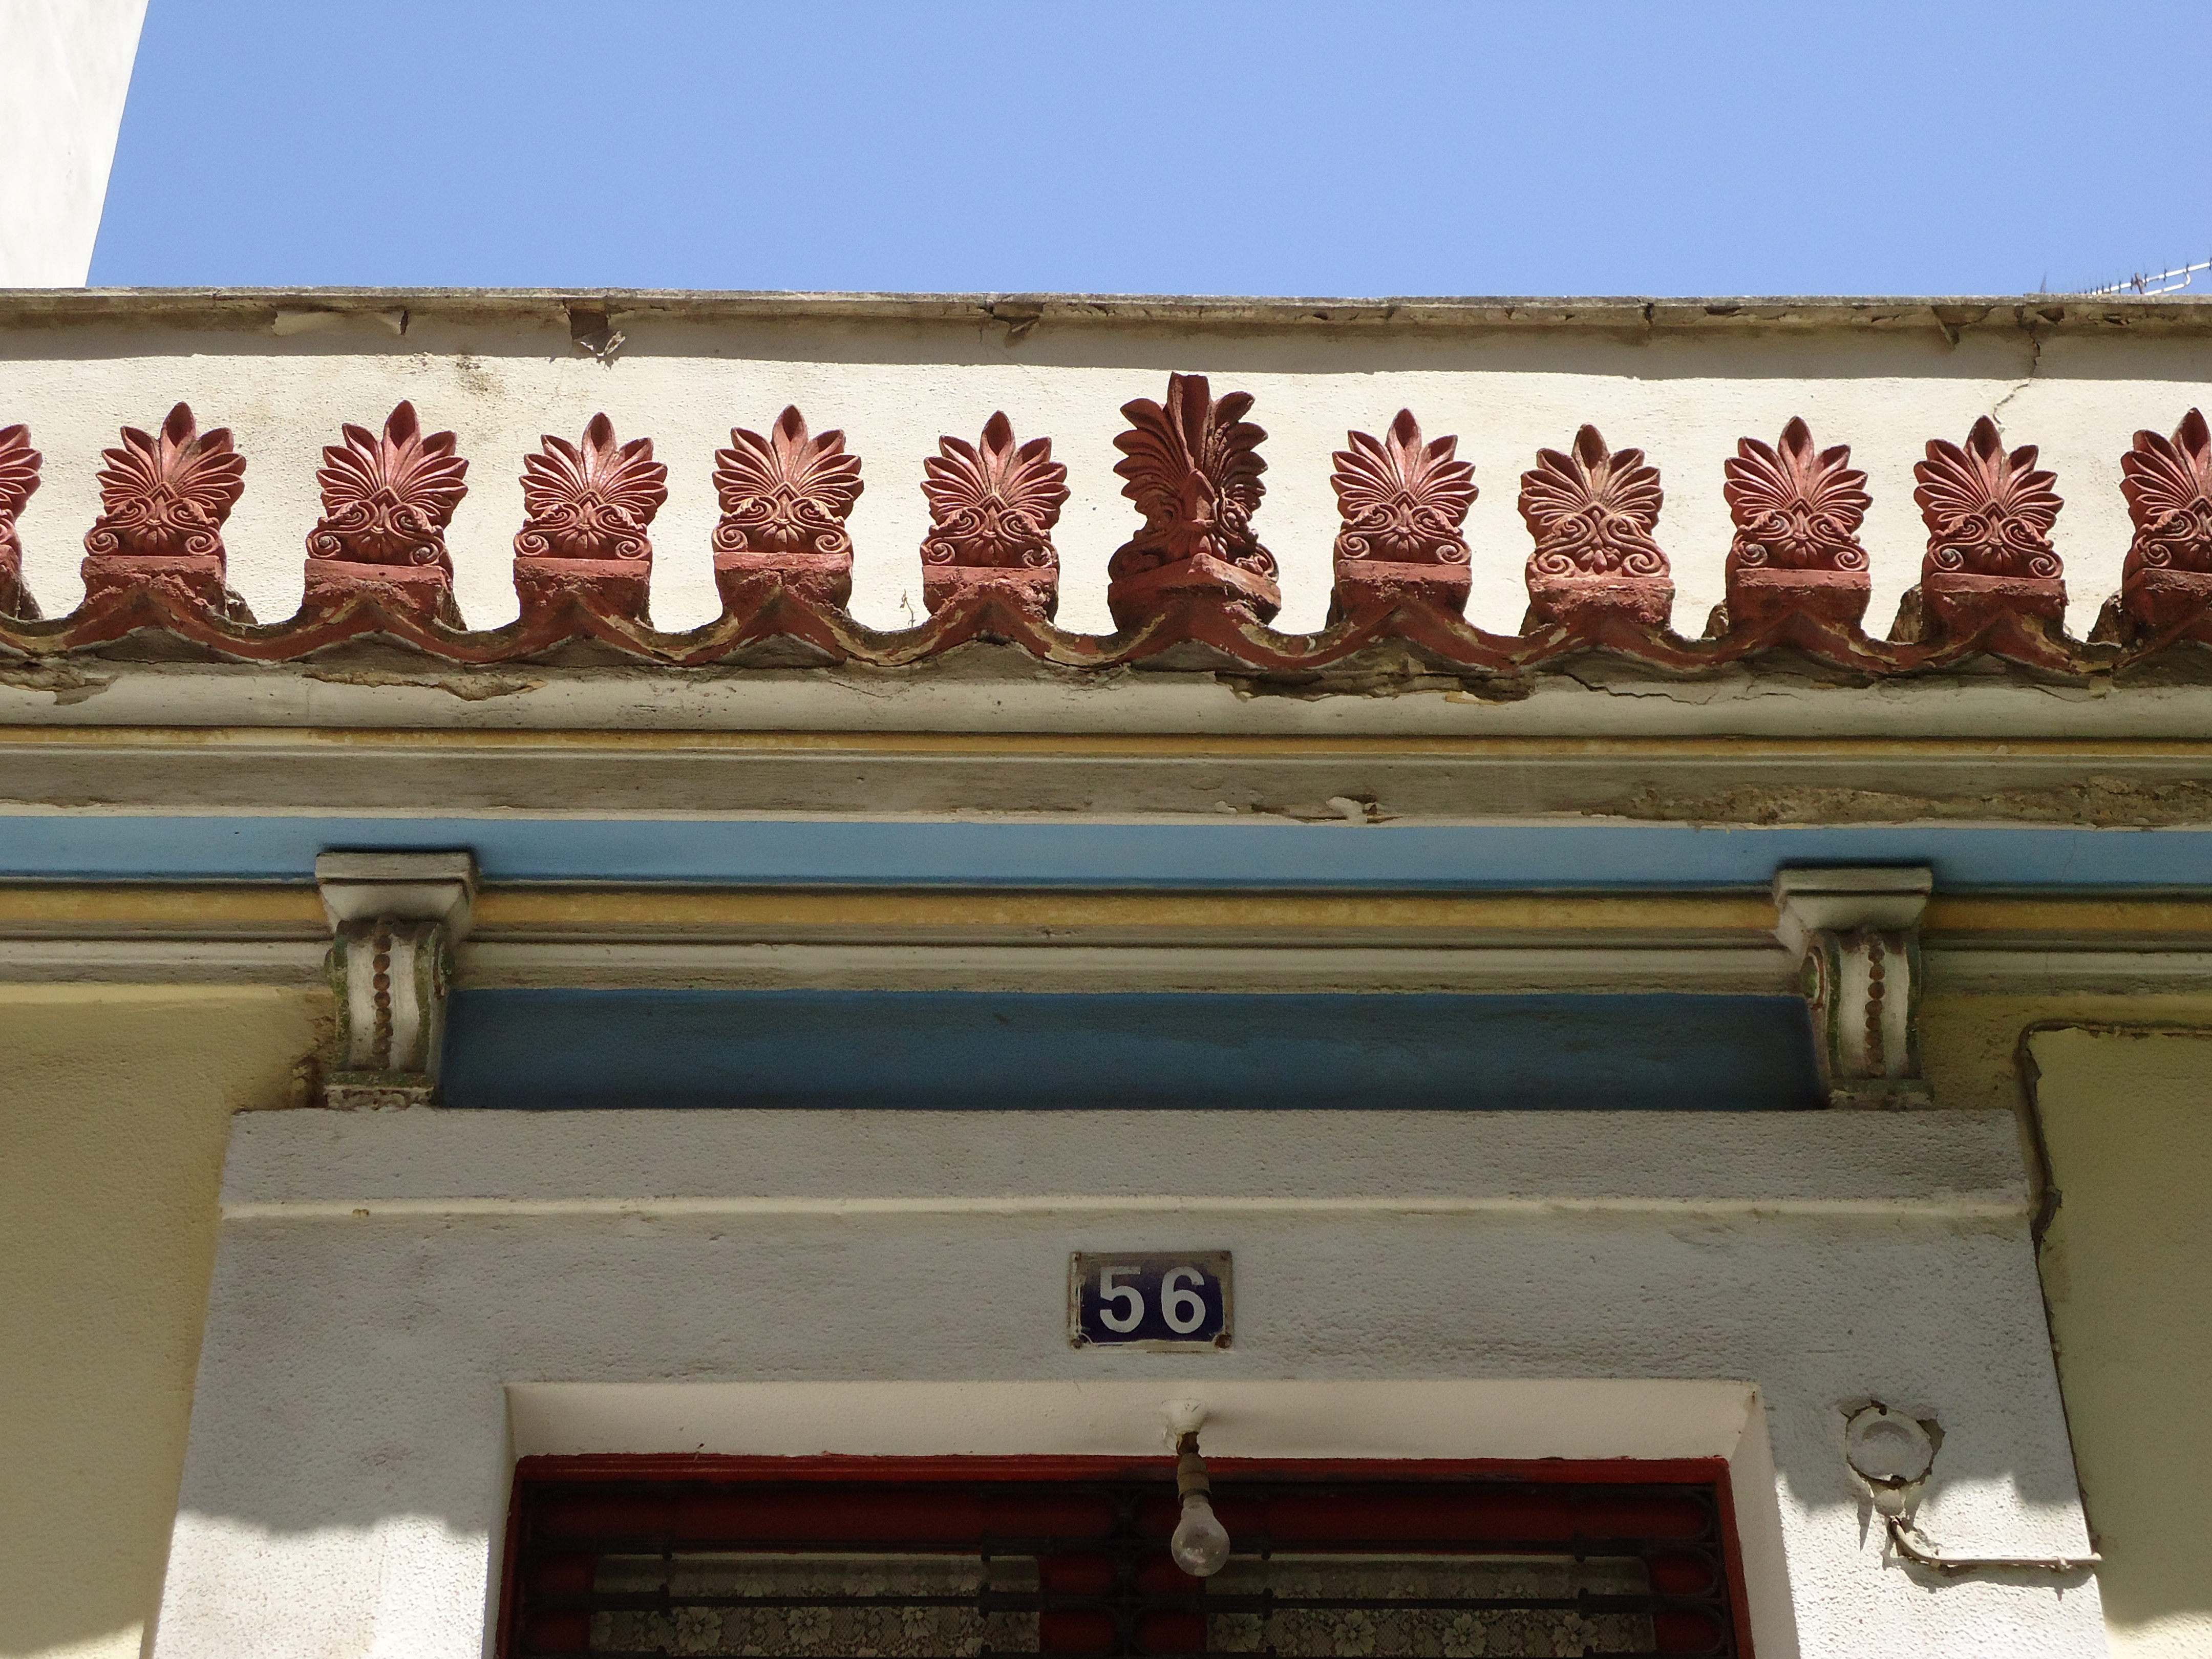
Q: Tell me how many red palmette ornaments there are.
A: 12